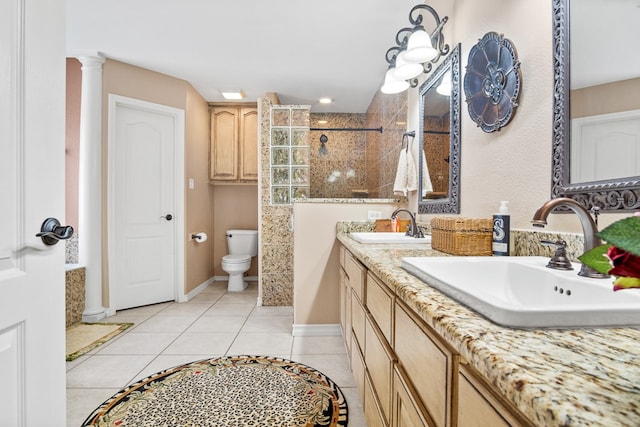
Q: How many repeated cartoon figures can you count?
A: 0